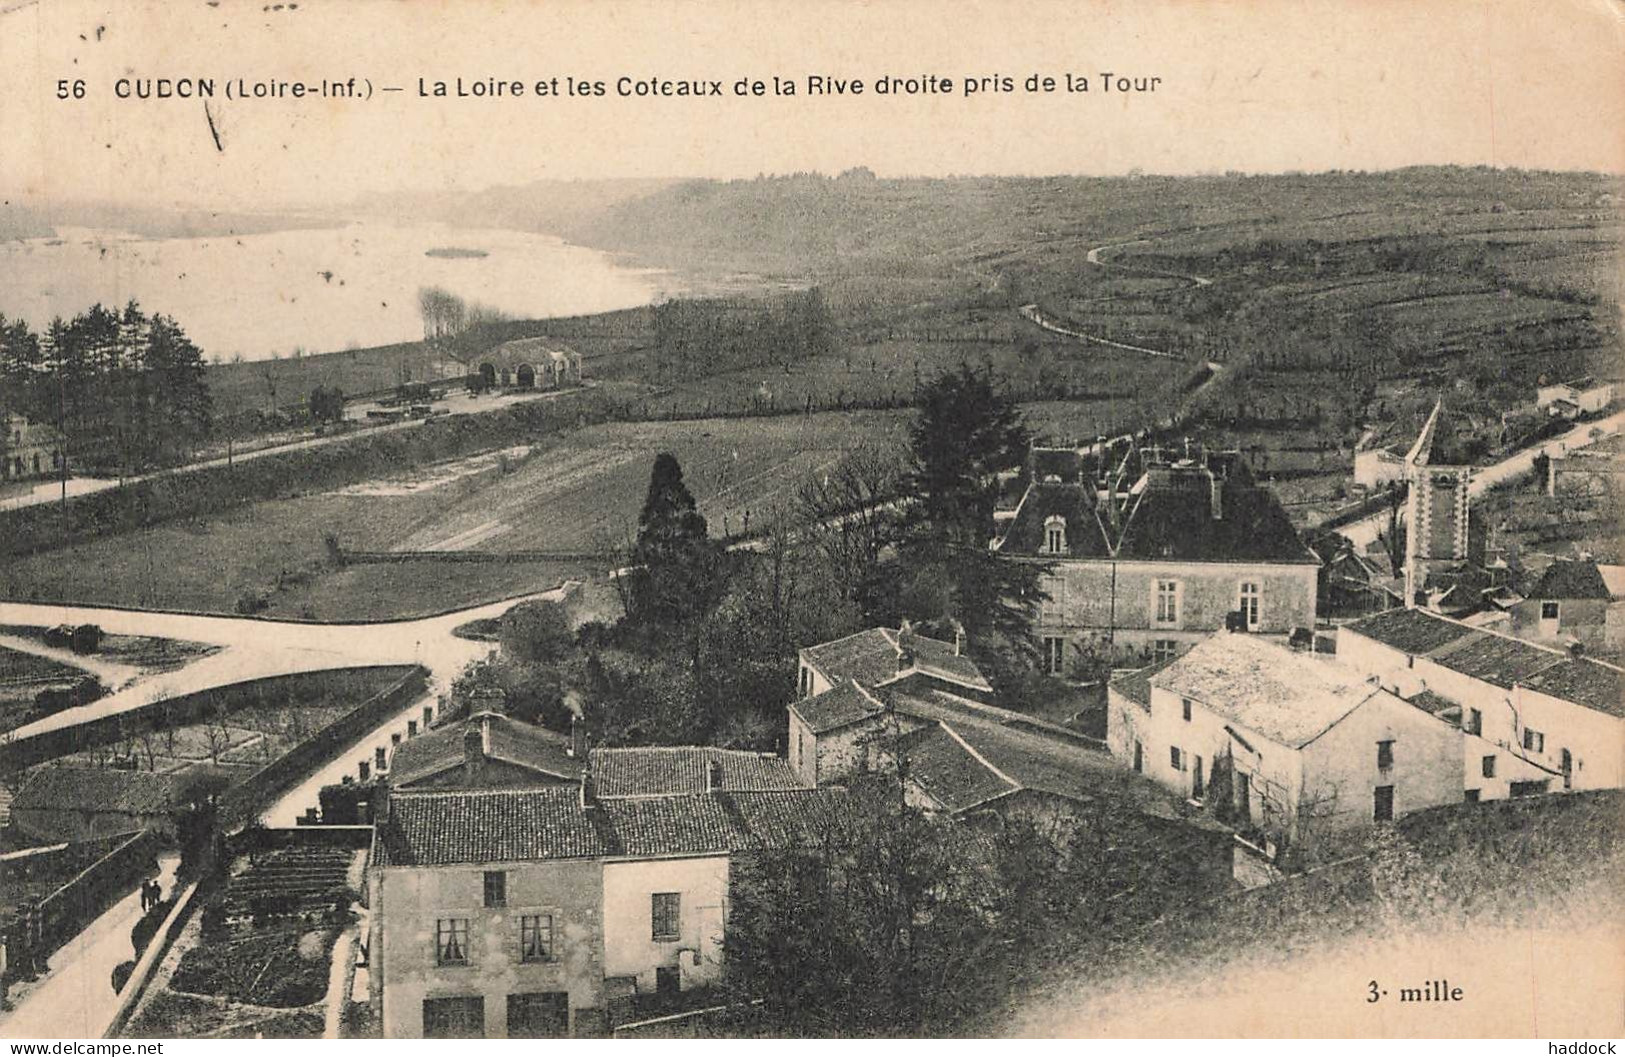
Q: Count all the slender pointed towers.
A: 1